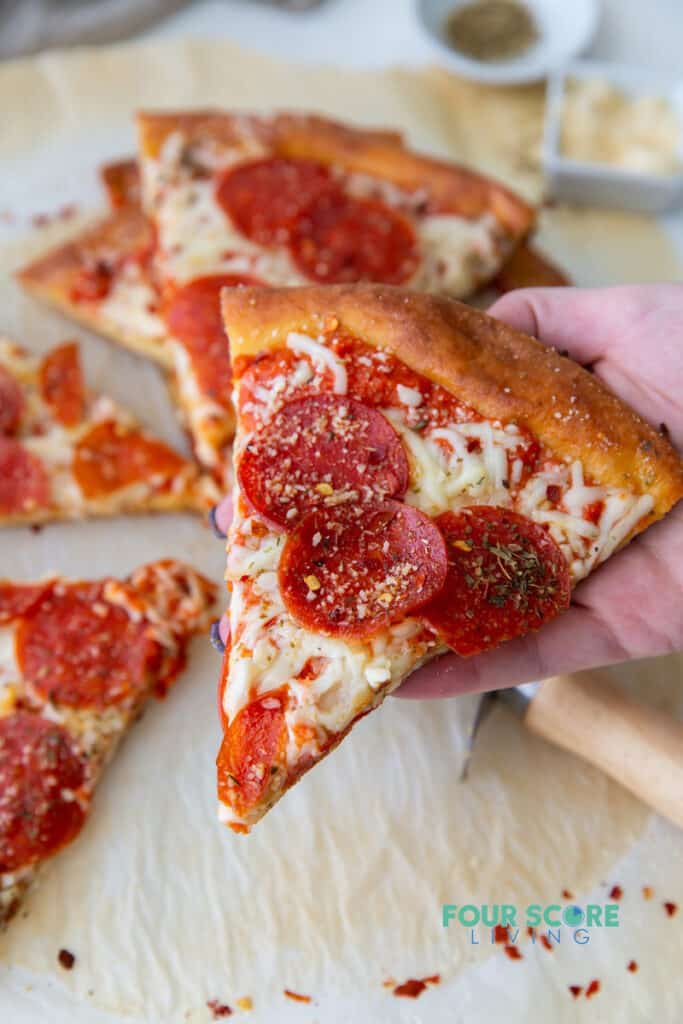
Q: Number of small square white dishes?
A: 1